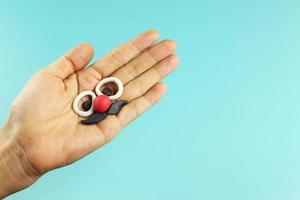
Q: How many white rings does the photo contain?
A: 2